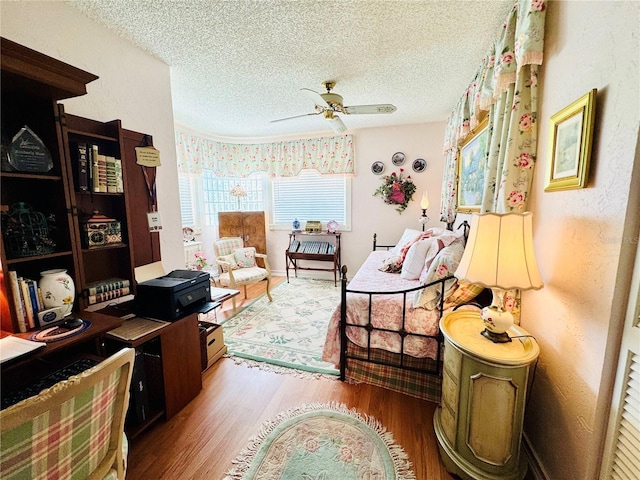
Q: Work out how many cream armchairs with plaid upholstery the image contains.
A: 2